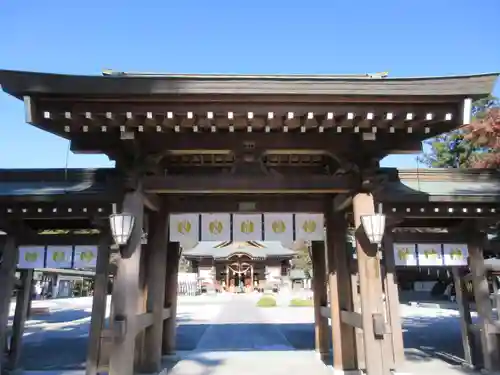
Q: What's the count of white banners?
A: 11